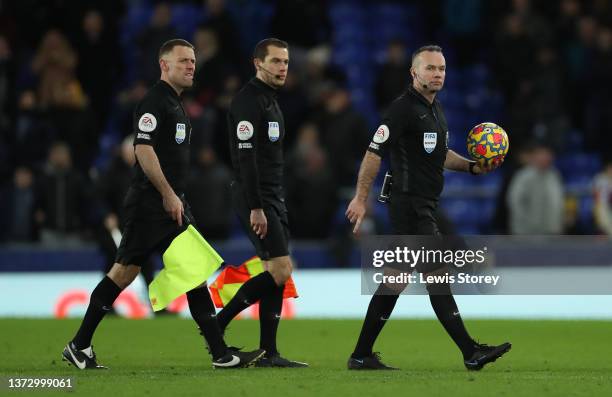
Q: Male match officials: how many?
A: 3